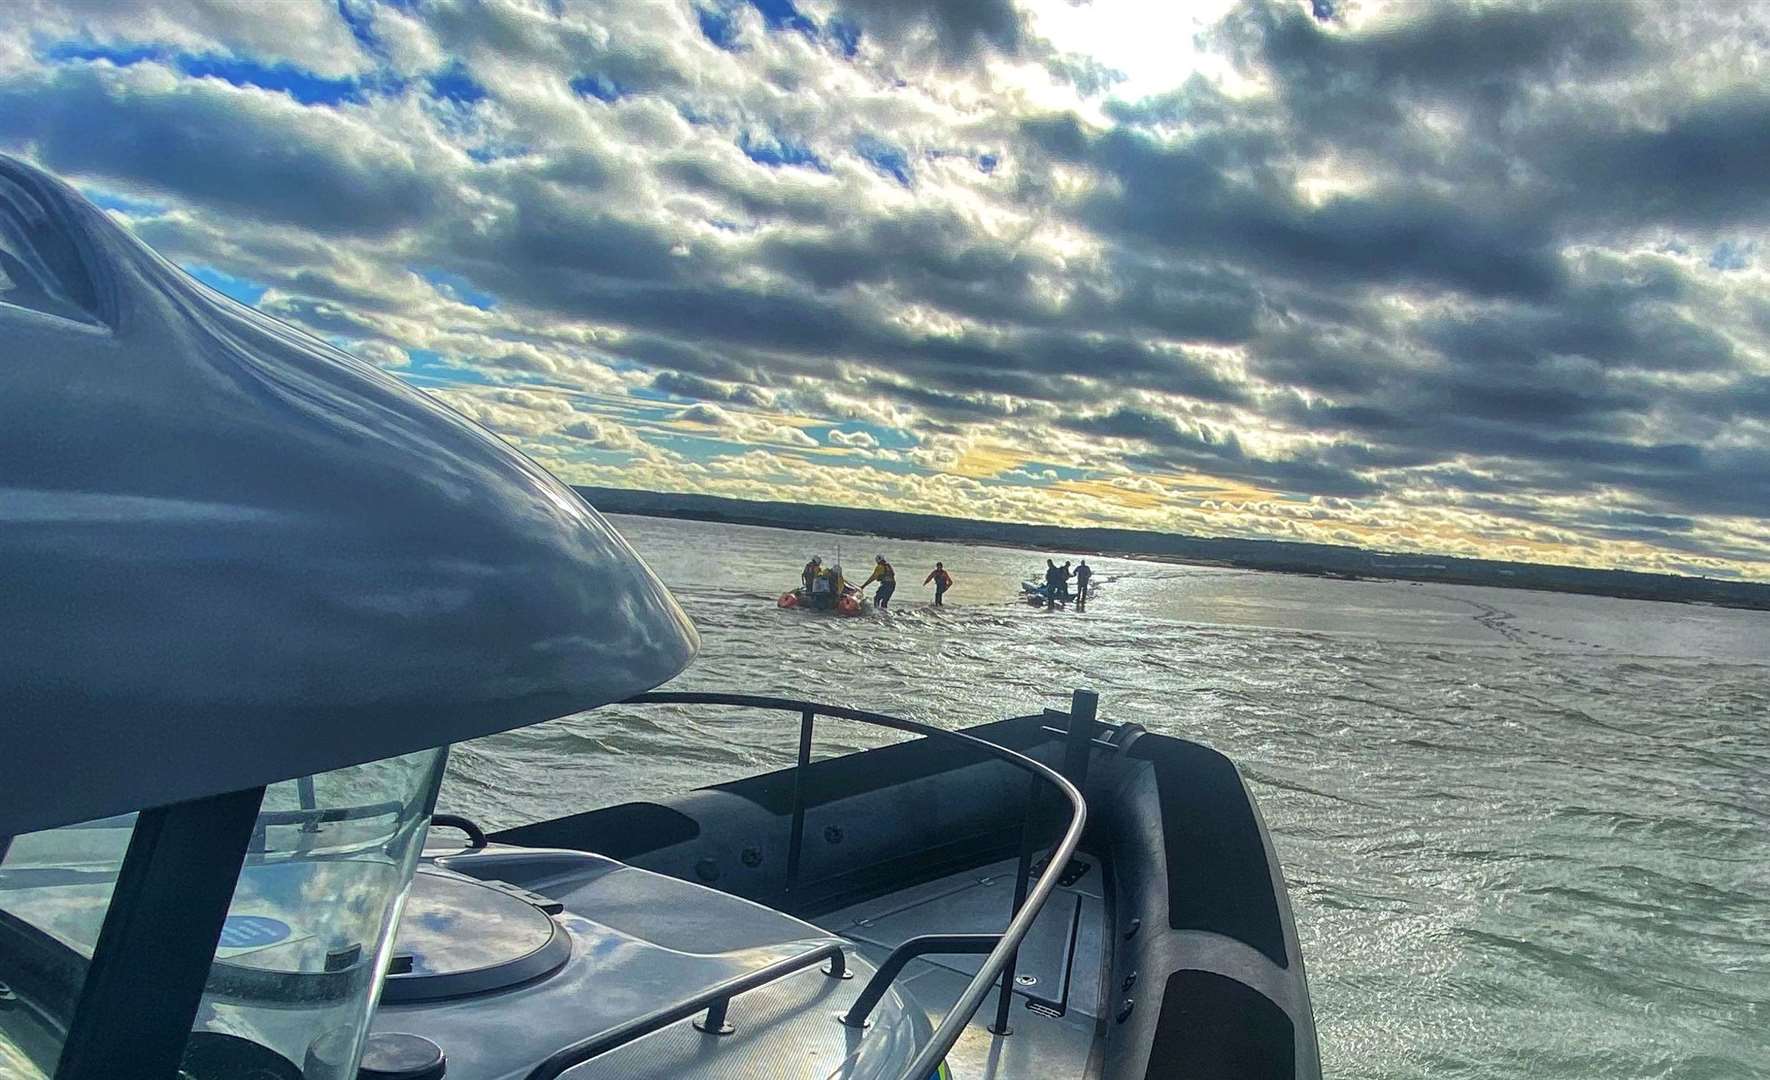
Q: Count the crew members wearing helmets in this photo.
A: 2